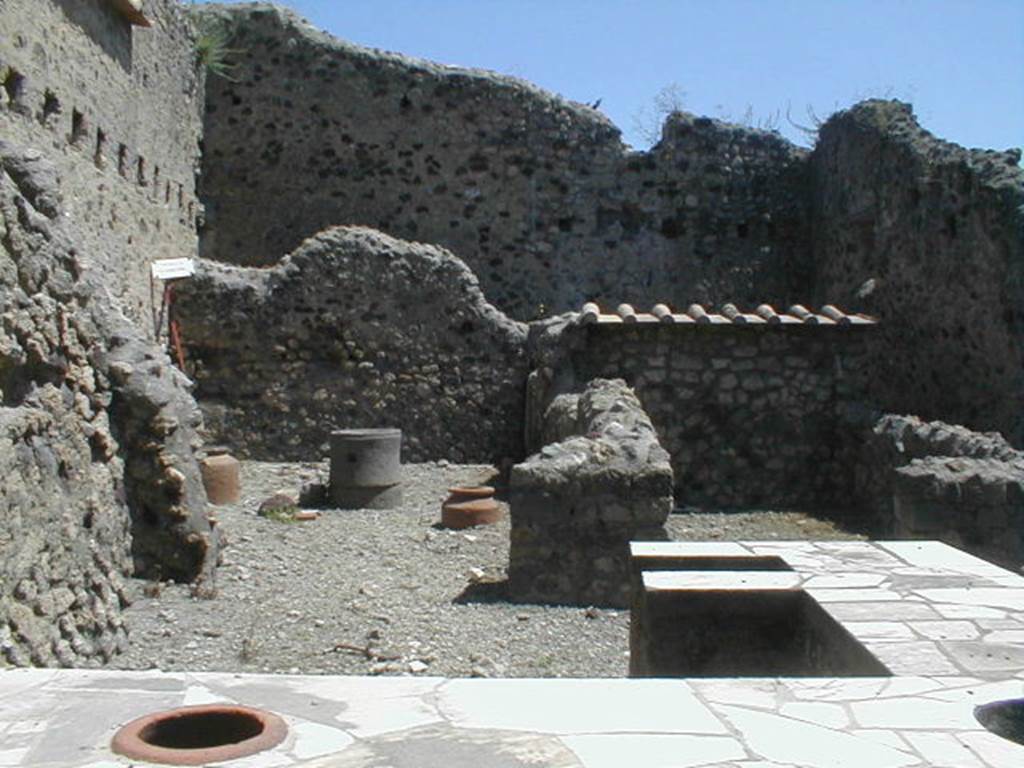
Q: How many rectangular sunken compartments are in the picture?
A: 2